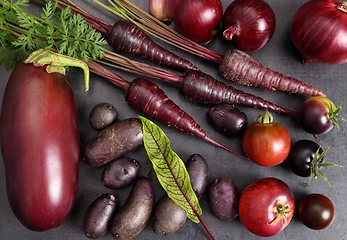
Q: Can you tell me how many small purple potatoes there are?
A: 9